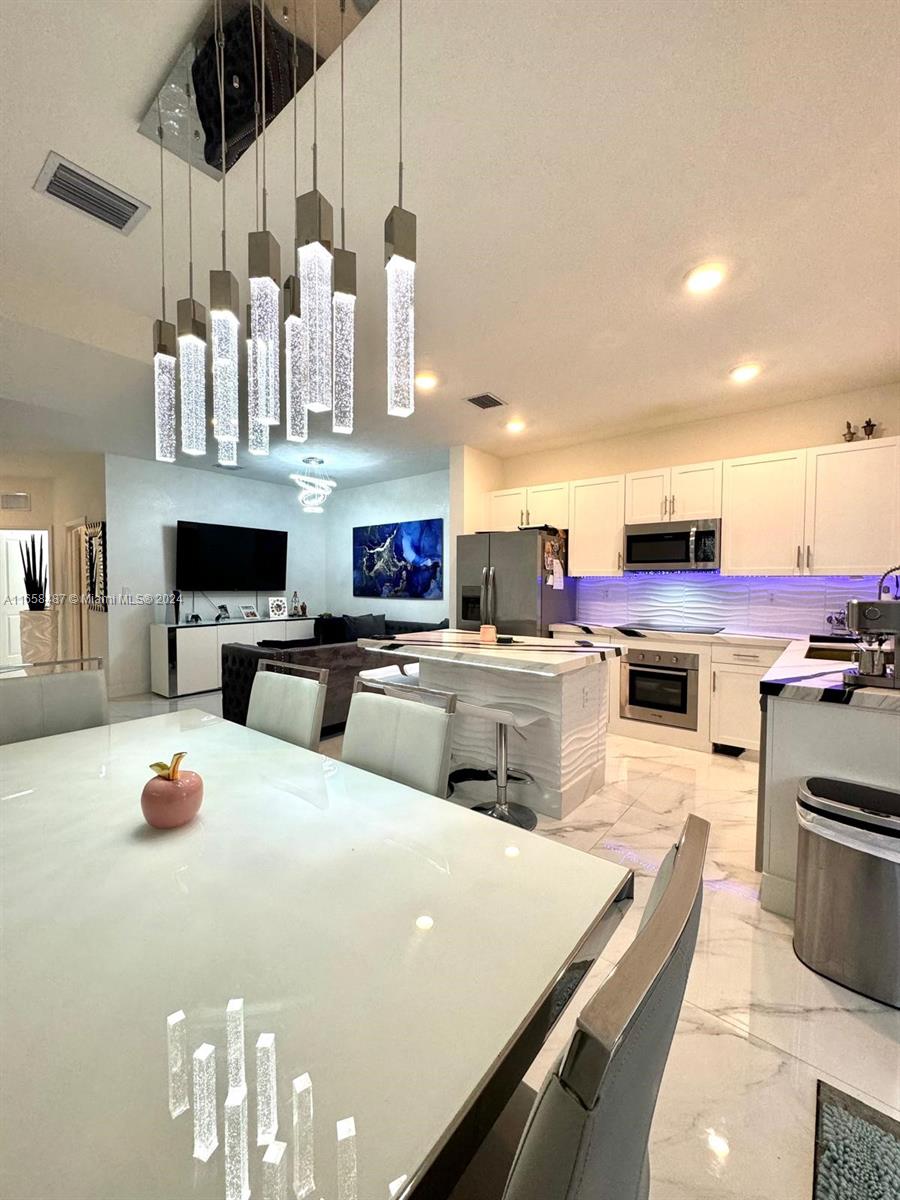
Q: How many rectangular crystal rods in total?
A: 10